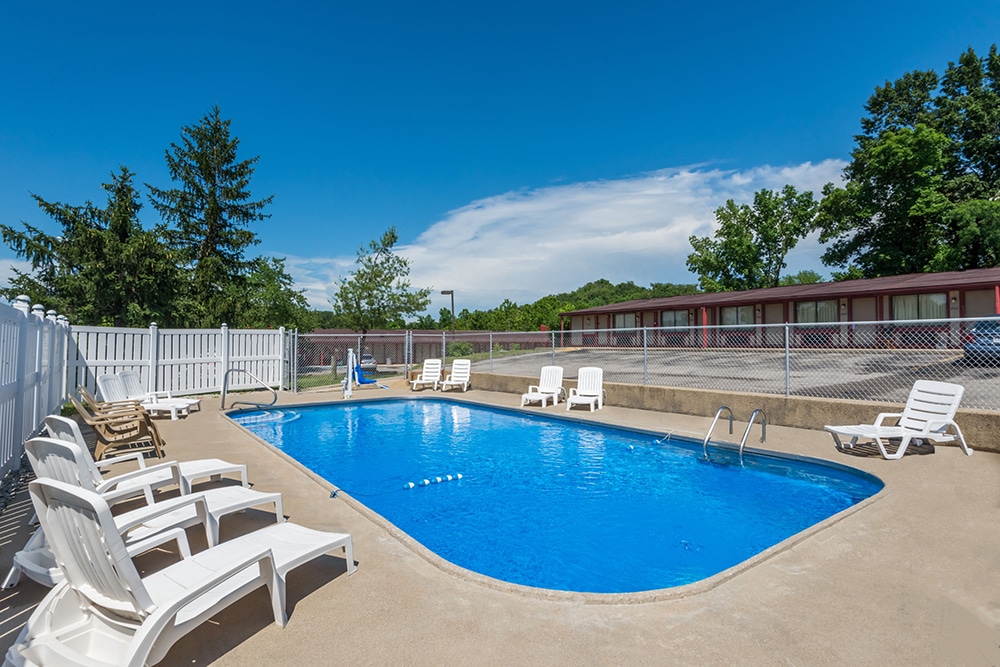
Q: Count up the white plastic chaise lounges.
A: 10